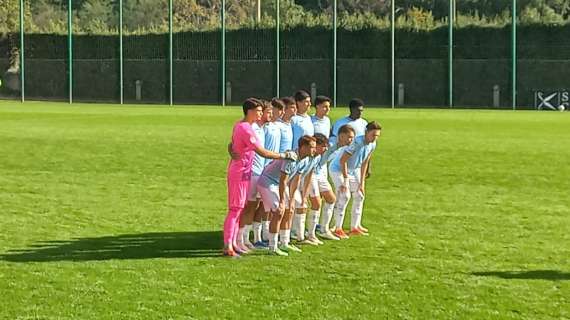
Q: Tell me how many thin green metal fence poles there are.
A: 10